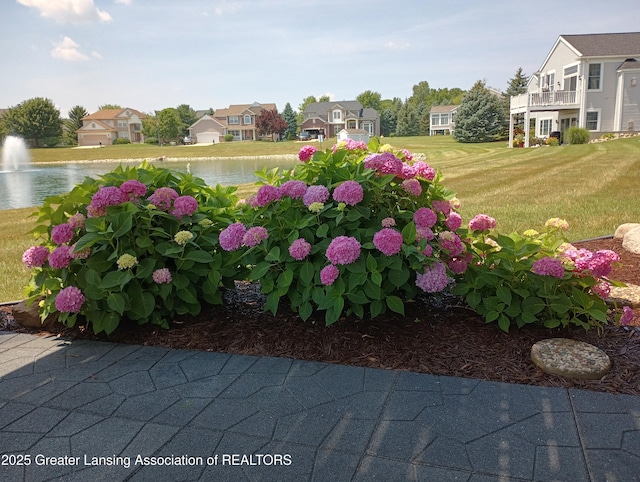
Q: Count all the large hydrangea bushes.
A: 3